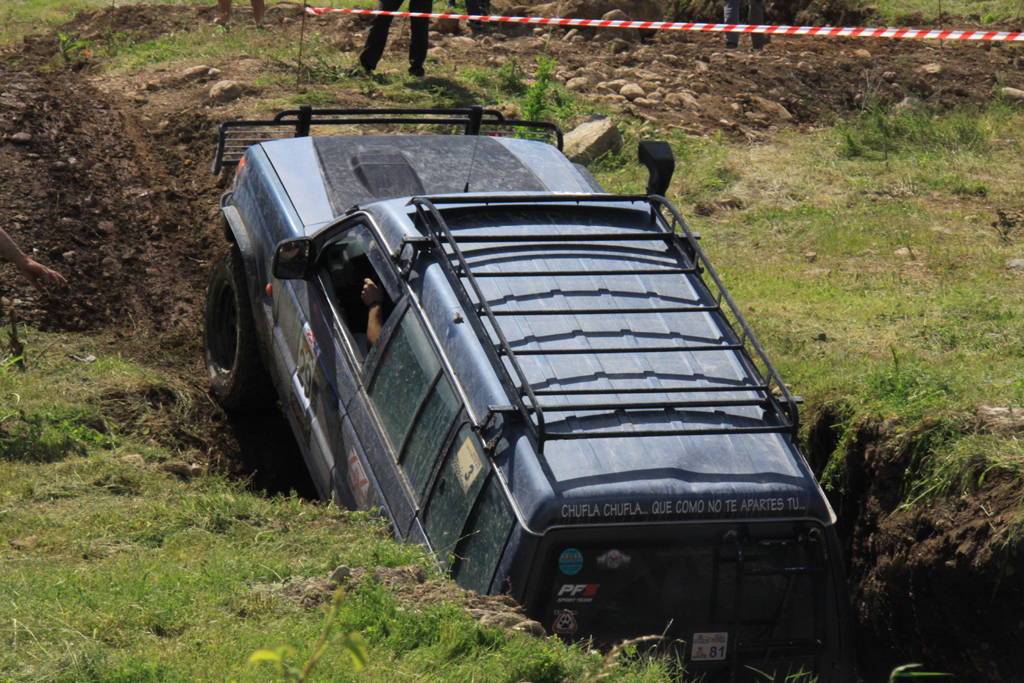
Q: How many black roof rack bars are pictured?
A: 8